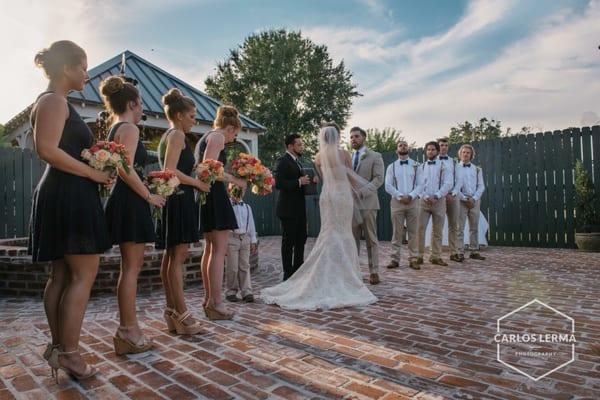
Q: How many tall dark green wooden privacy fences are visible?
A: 1